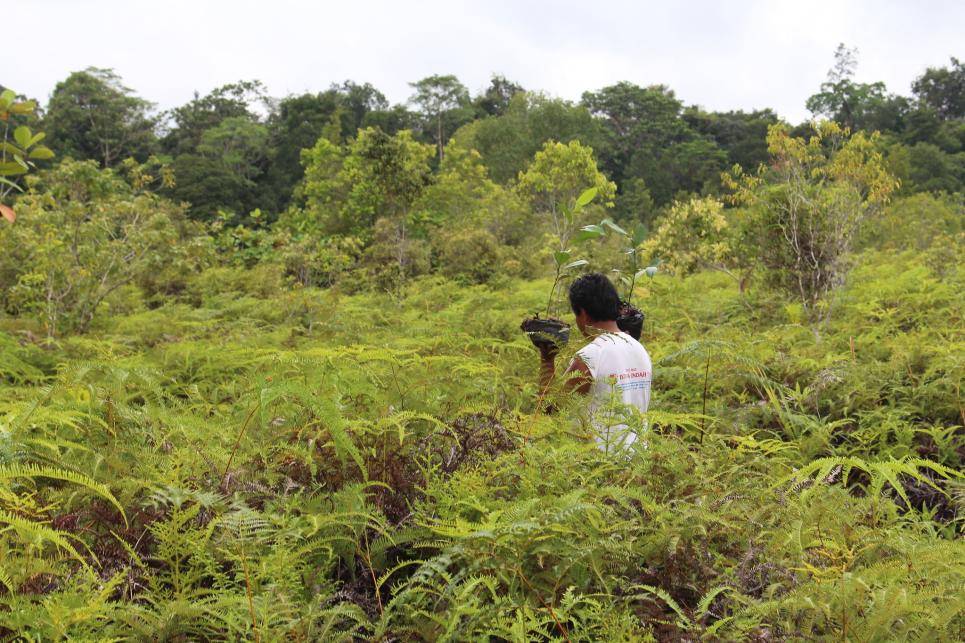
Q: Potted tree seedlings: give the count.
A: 2